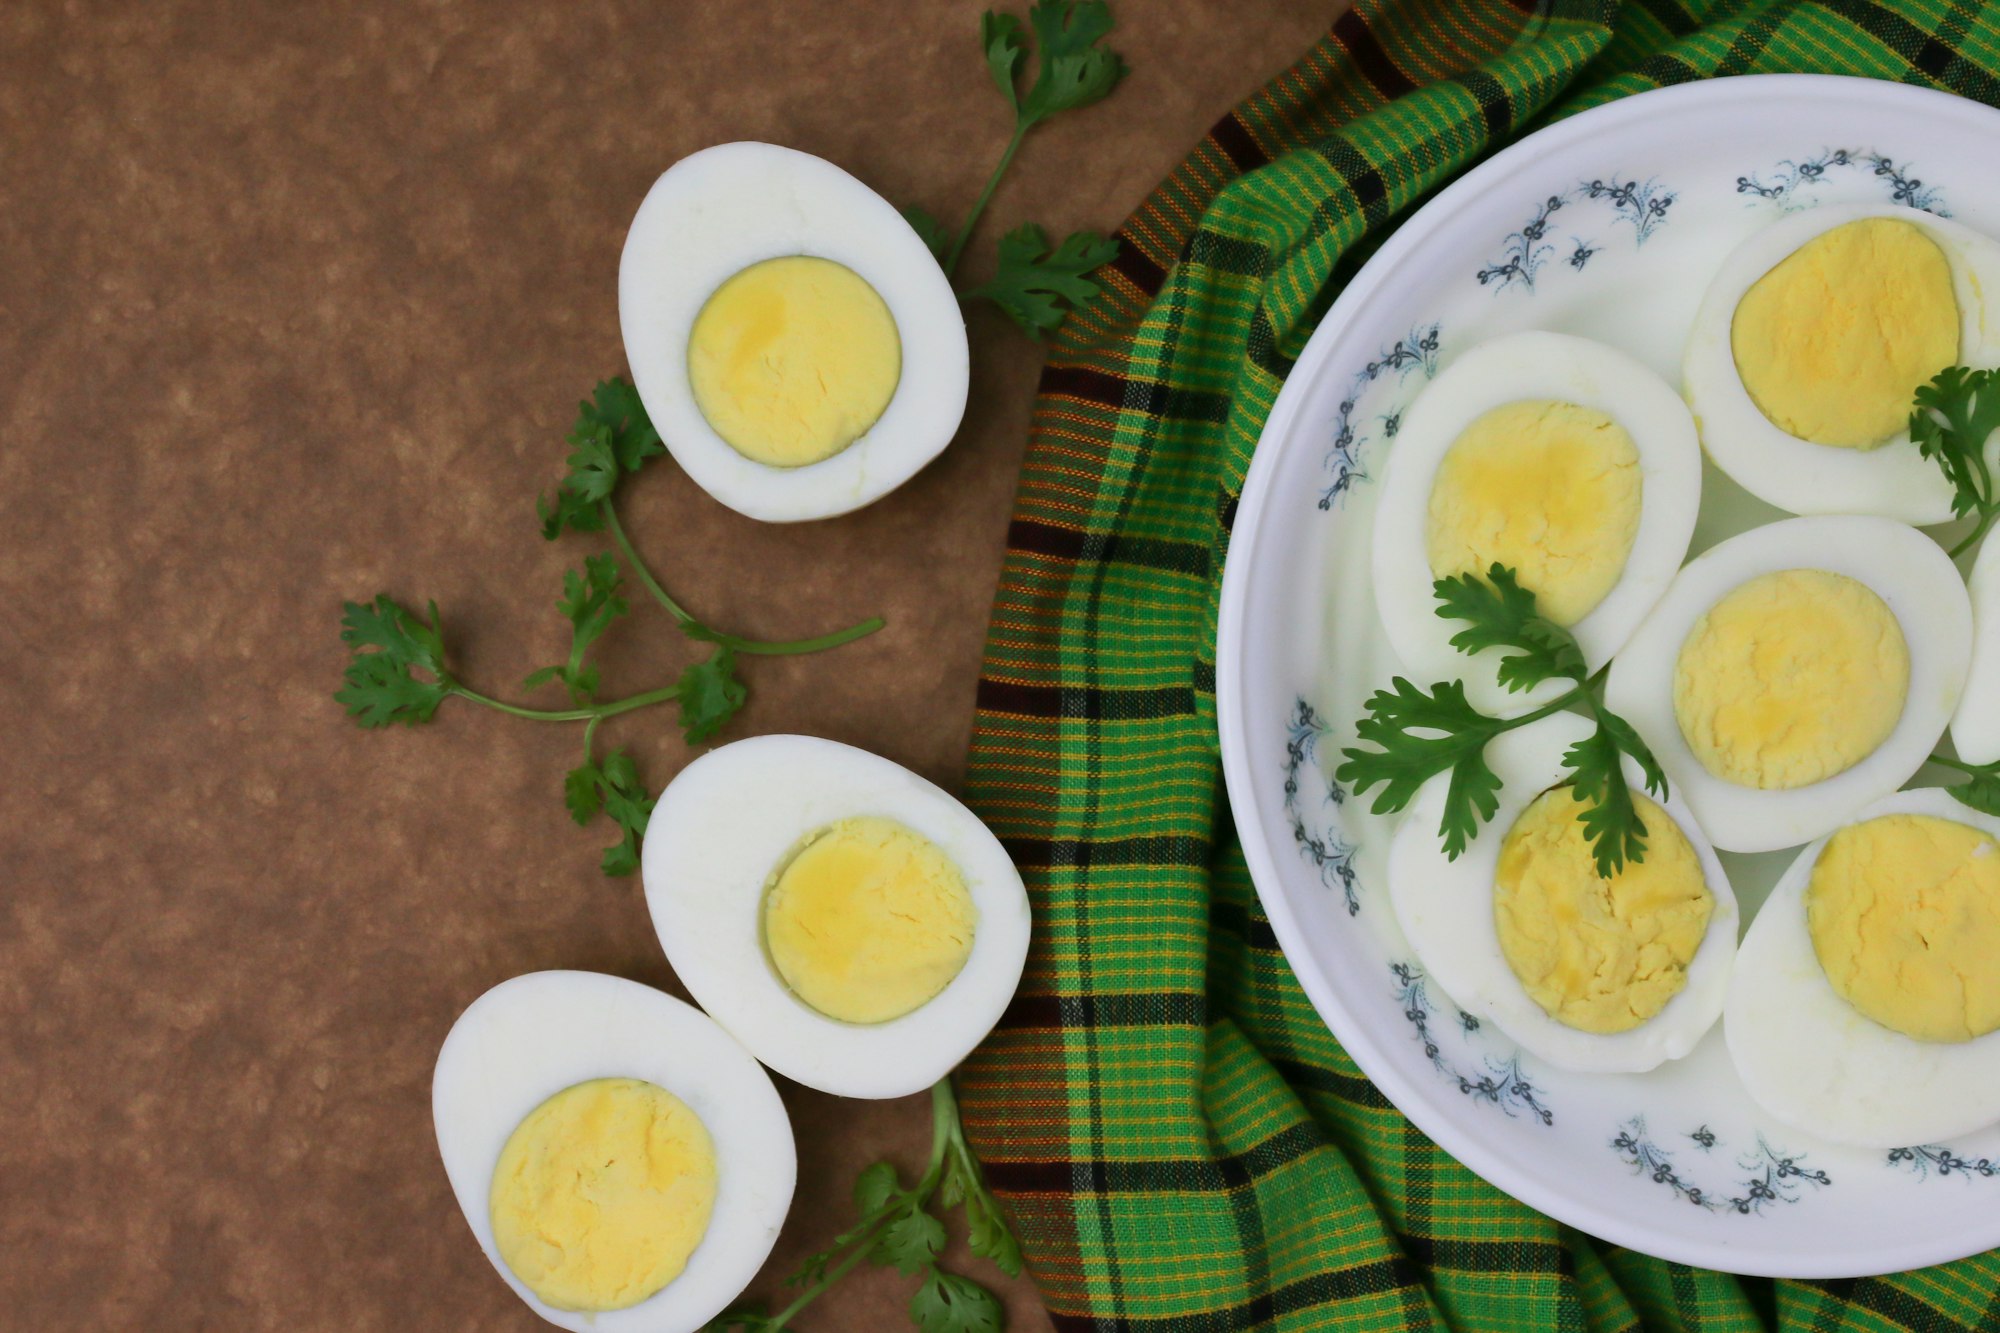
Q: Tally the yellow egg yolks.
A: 8